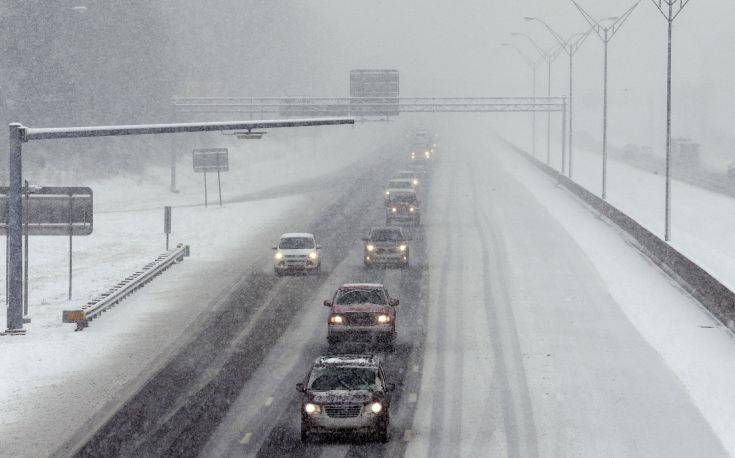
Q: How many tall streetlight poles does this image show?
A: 5